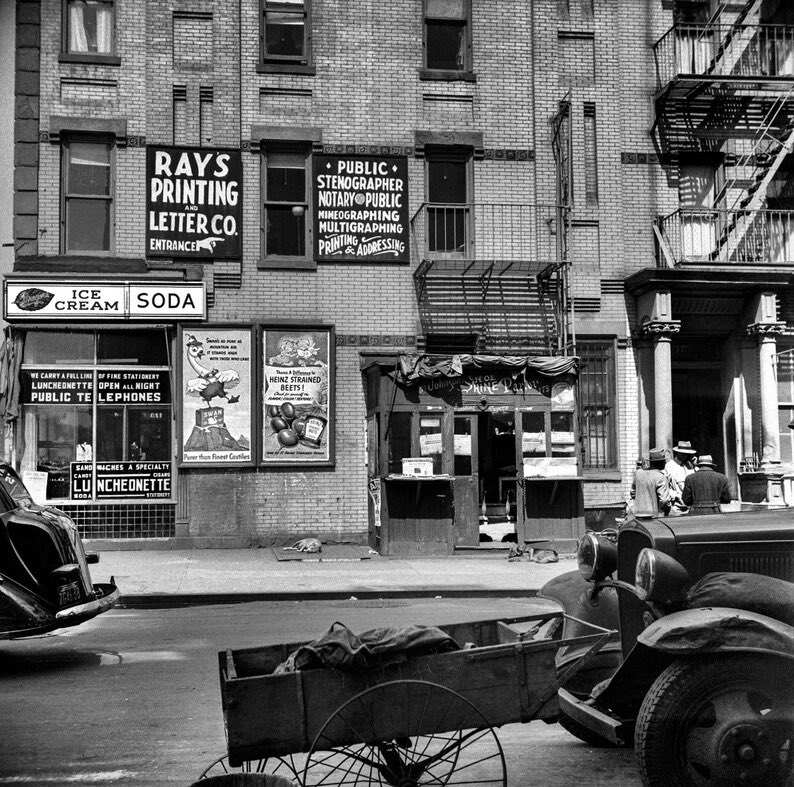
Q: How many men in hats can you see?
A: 3